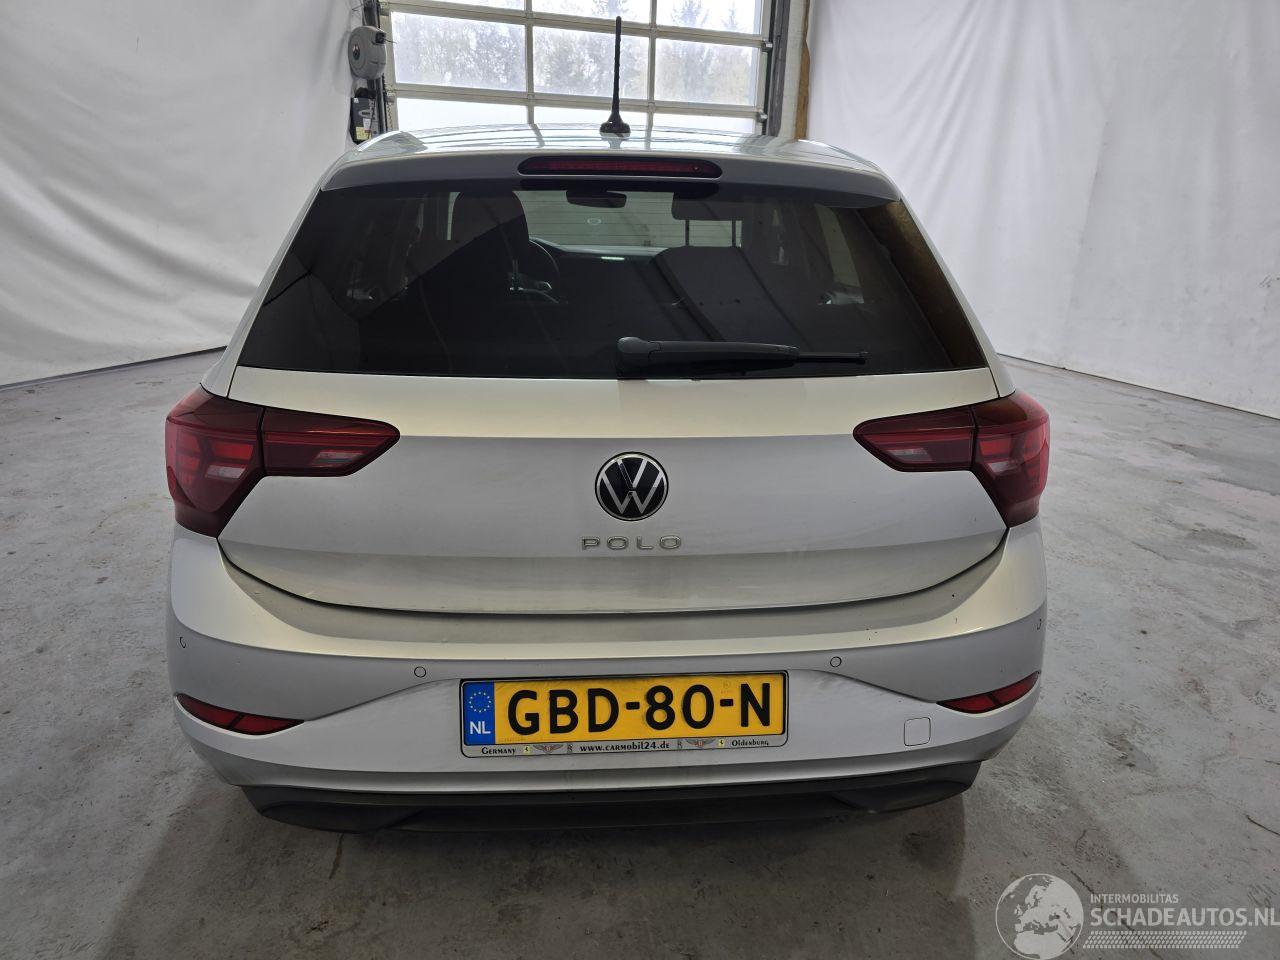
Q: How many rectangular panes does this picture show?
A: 9